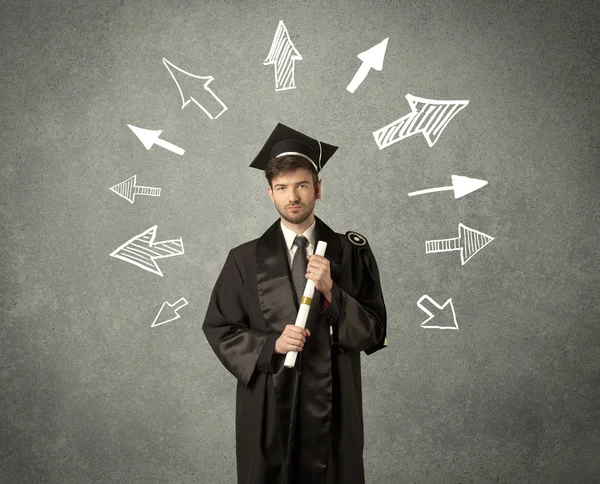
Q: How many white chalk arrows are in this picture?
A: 11